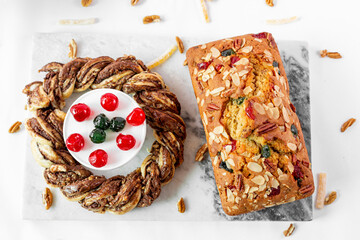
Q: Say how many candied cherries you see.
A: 9